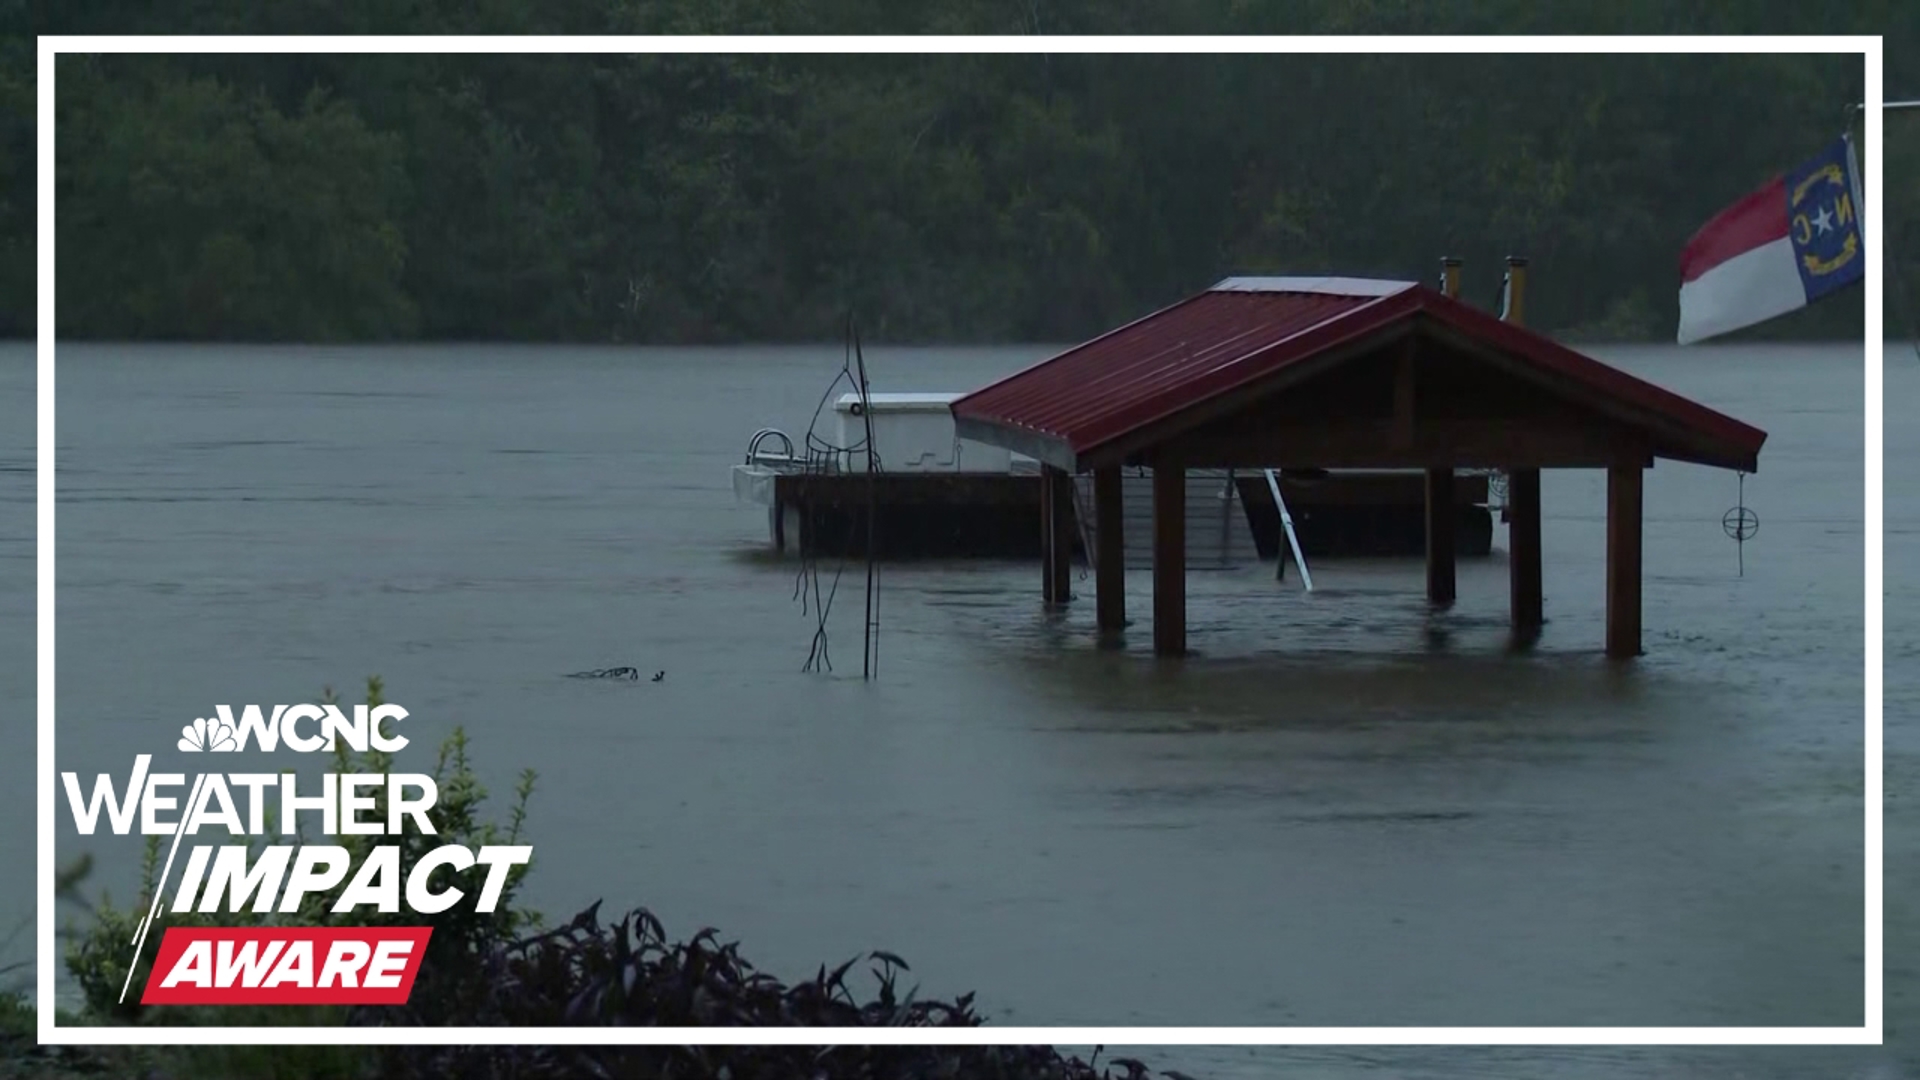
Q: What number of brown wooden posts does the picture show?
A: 6